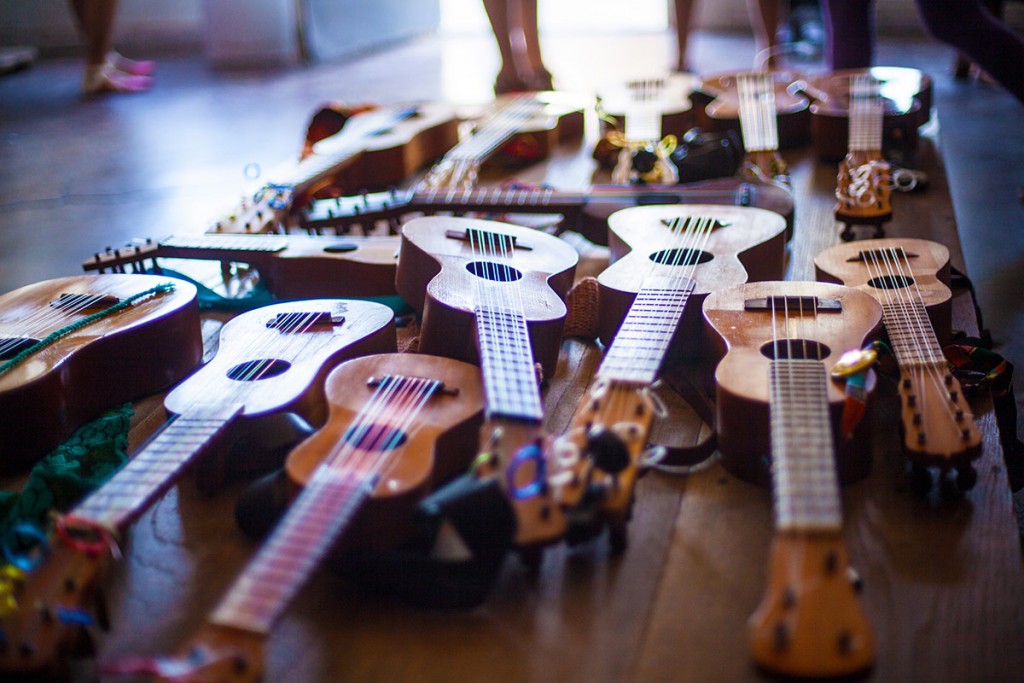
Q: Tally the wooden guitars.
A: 14